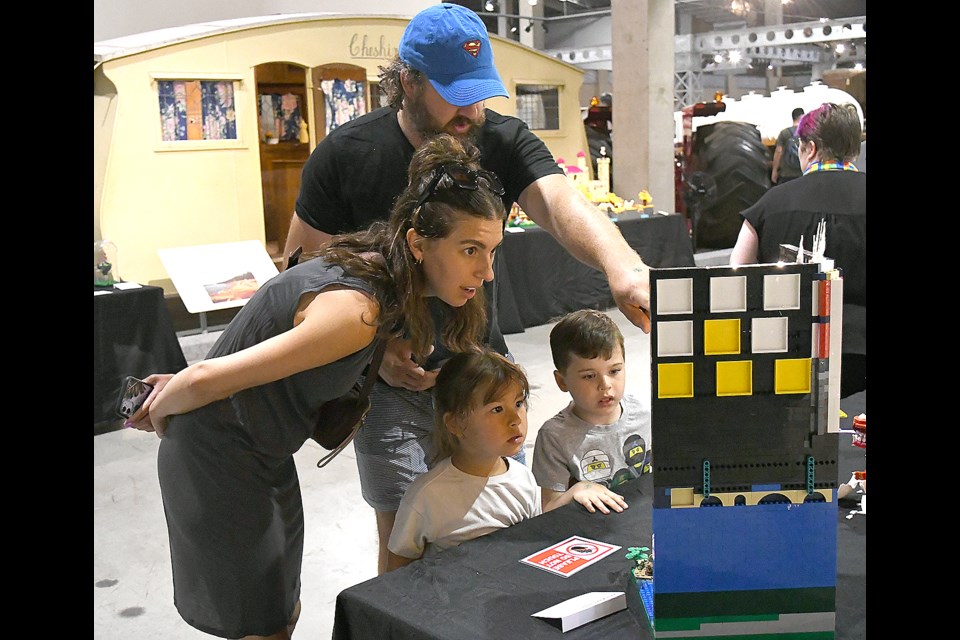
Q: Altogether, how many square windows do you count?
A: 9